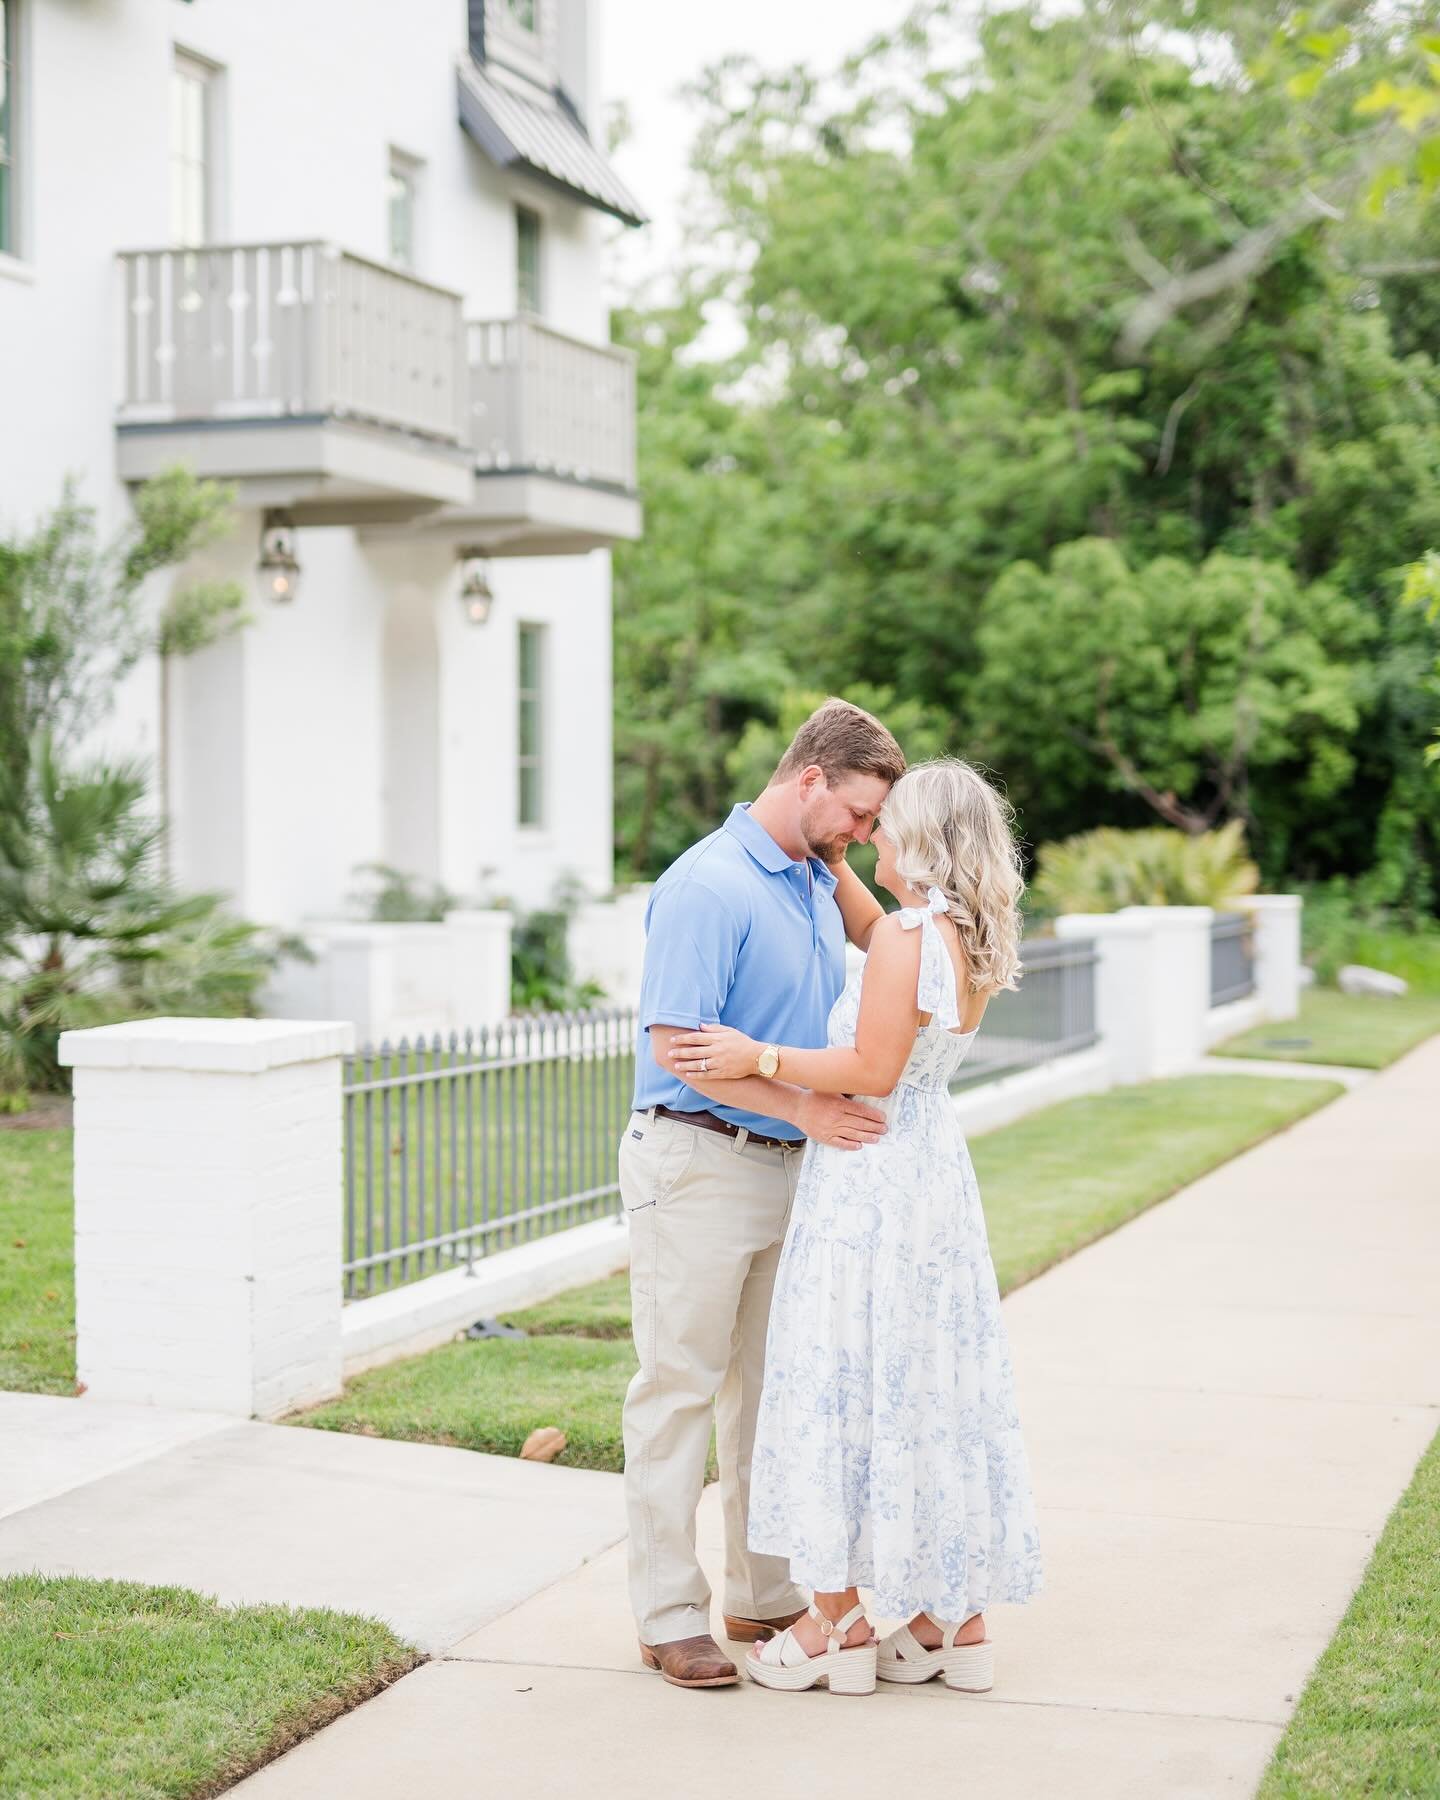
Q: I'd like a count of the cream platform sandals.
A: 2